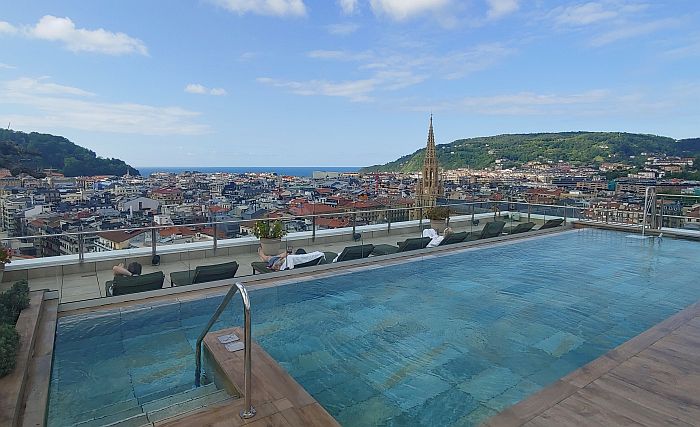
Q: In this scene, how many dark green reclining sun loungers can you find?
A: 9